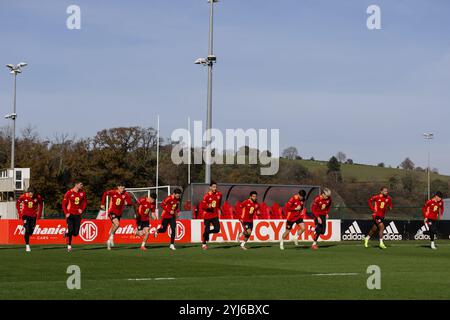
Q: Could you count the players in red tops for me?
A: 11